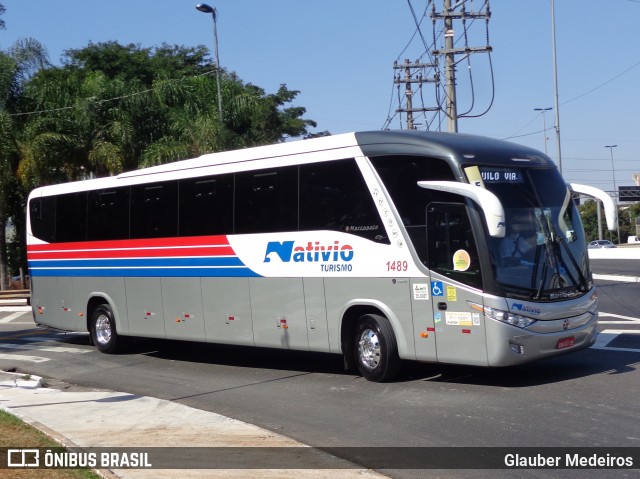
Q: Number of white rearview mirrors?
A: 2